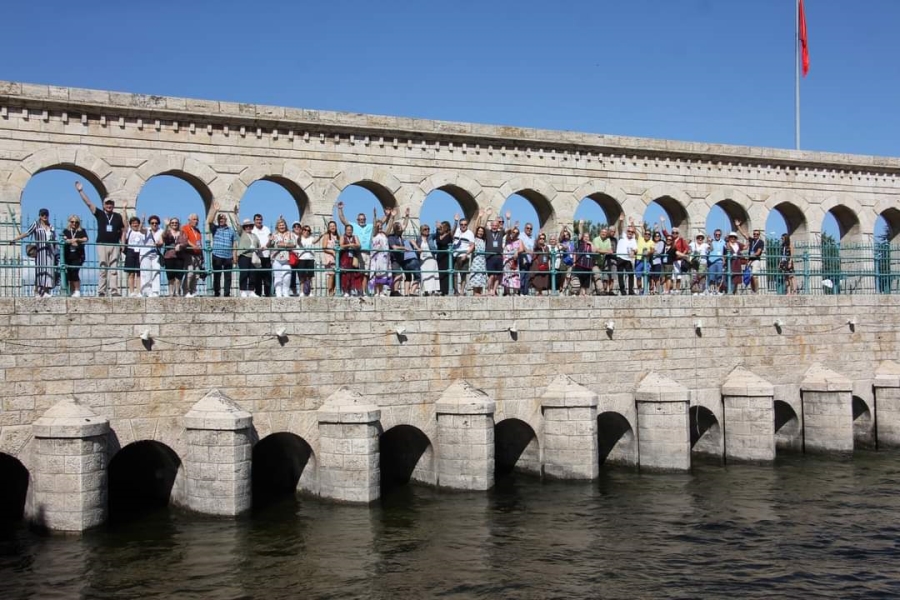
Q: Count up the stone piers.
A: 9